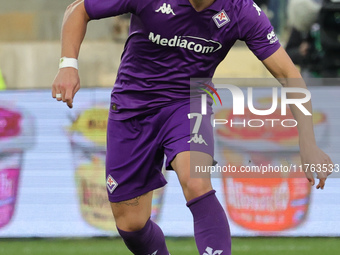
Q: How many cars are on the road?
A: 0